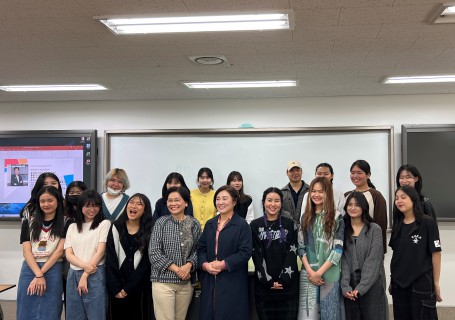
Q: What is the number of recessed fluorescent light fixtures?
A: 5